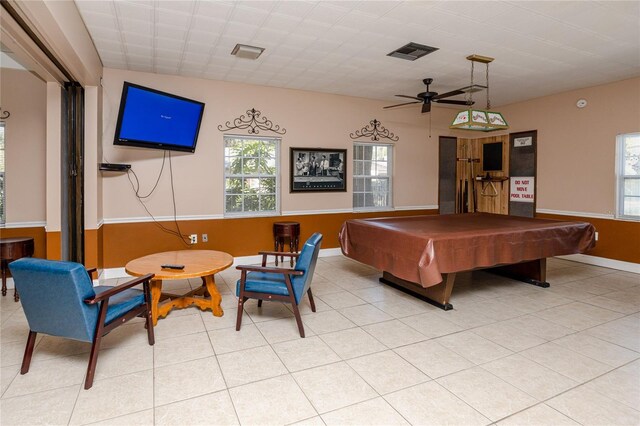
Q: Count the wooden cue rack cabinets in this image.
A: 1